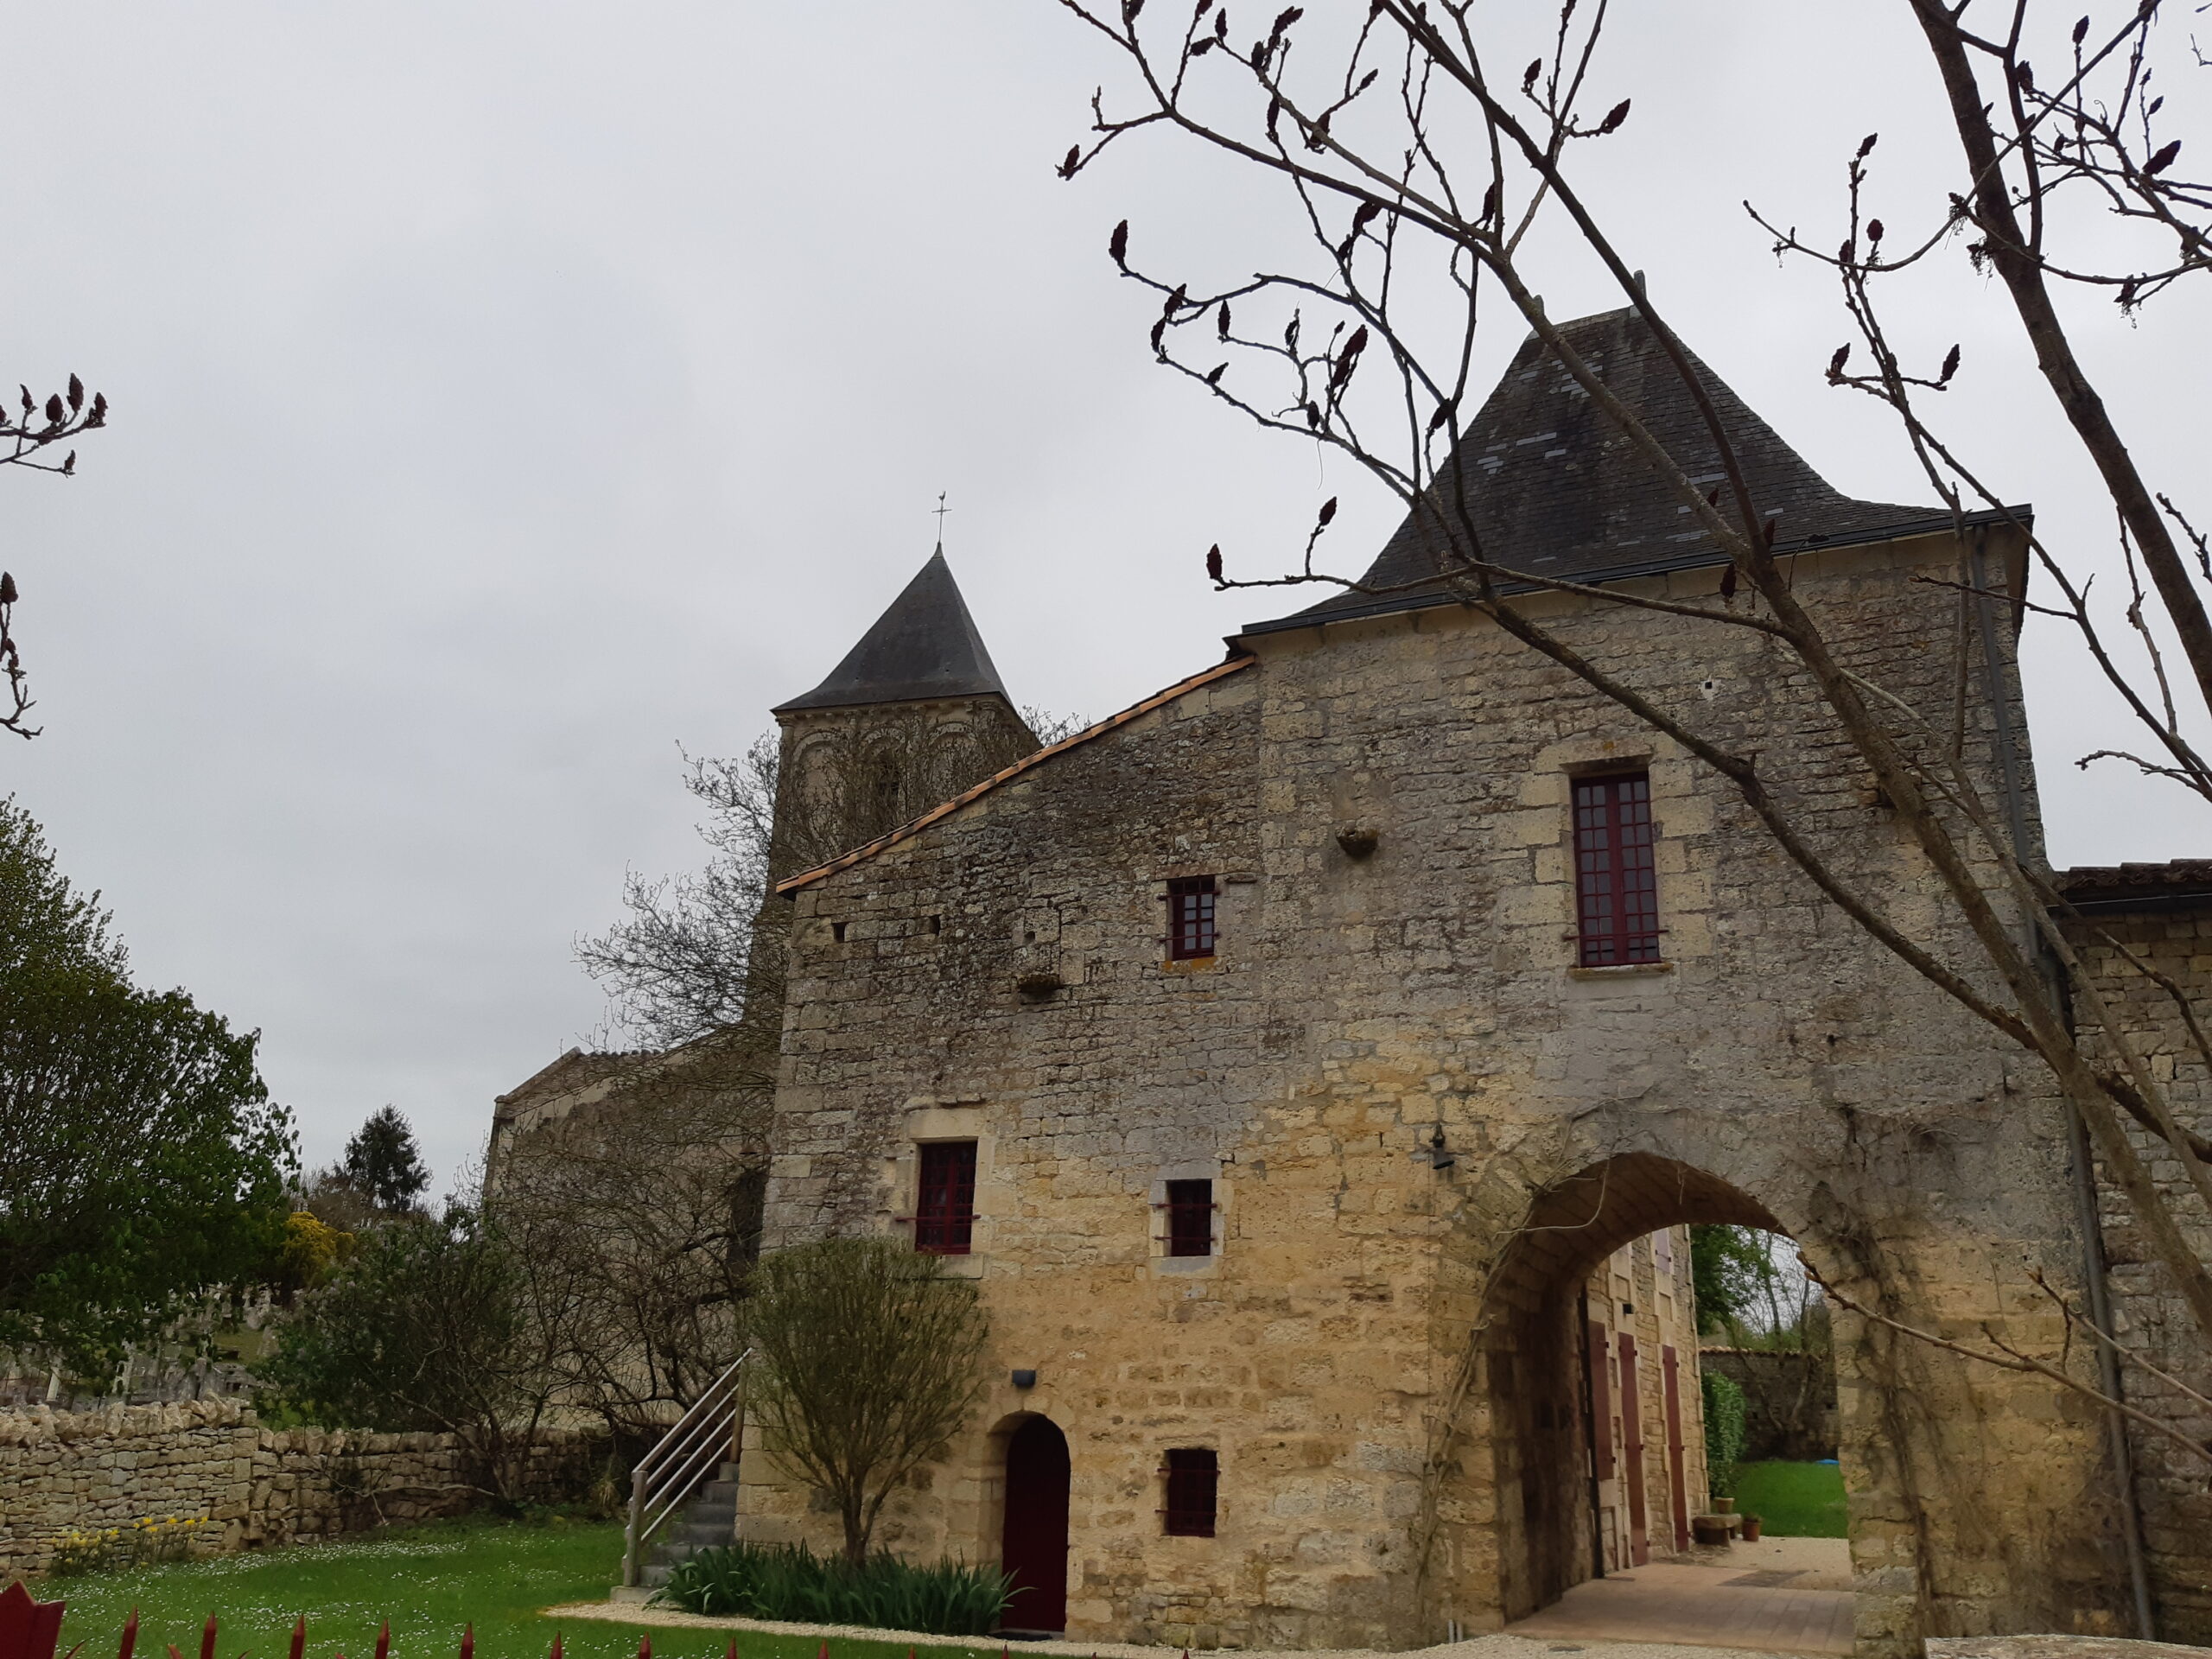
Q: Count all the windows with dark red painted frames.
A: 5